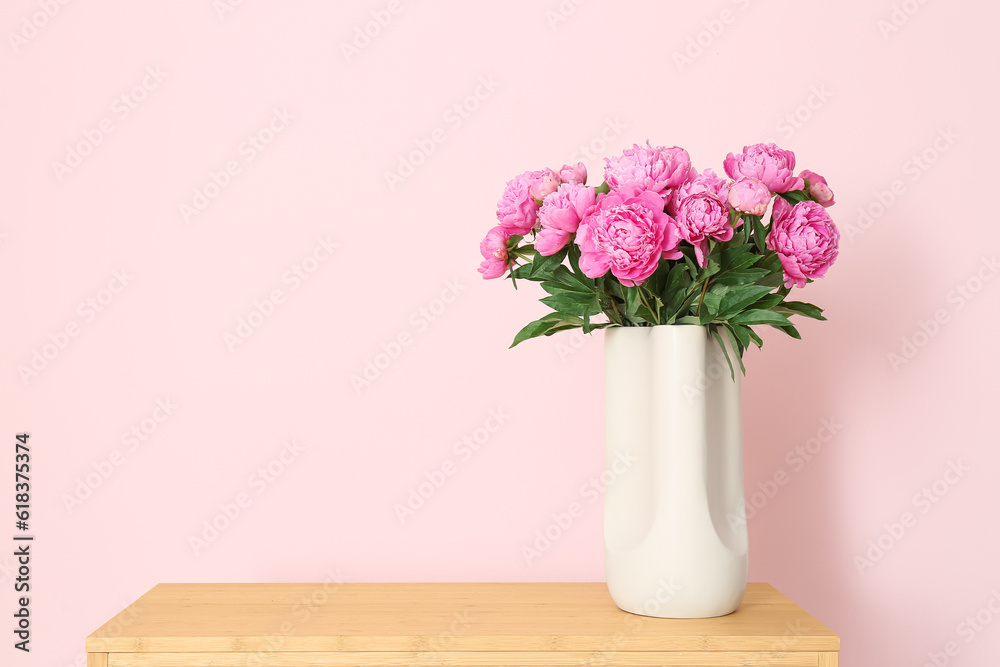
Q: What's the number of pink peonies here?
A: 13